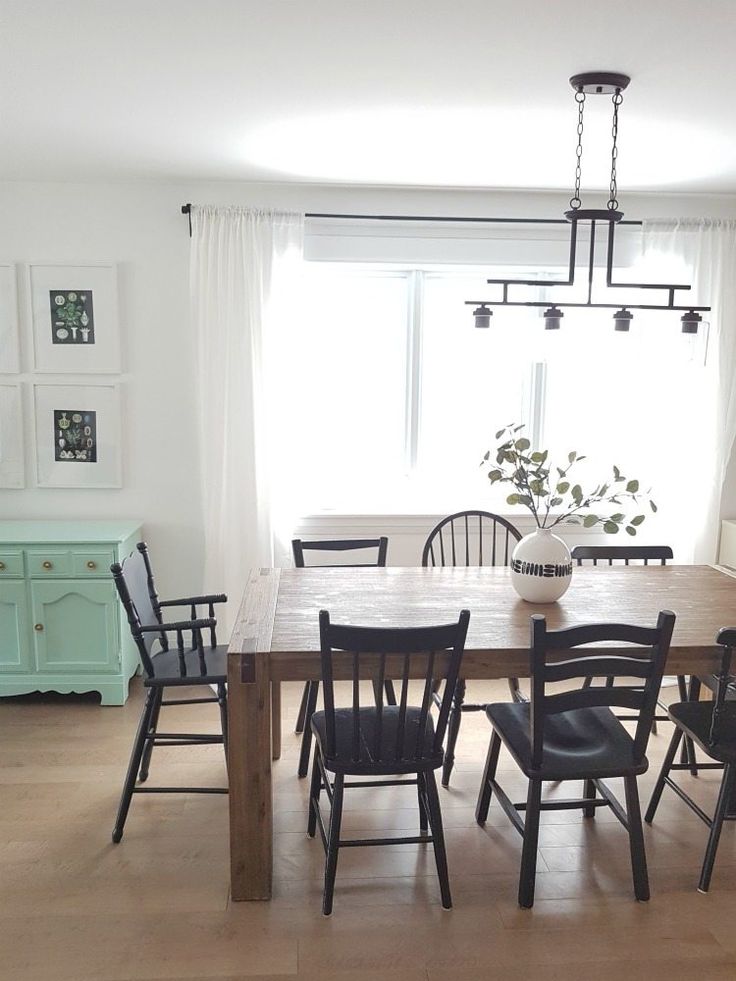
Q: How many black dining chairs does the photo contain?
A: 7